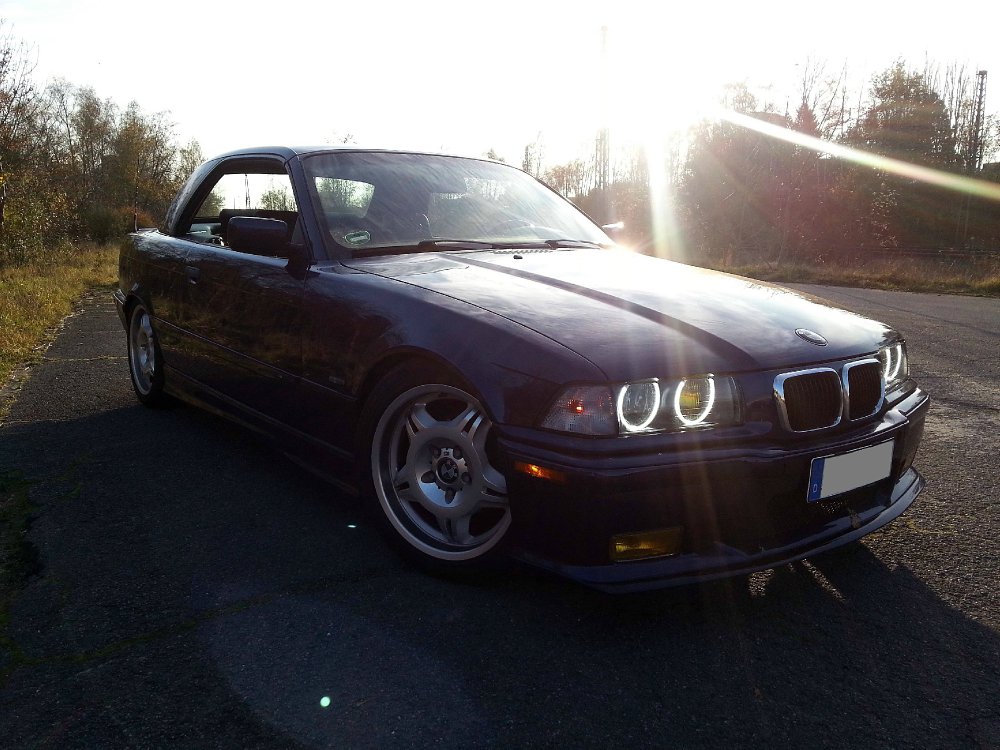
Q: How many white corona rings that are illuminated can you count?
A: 4